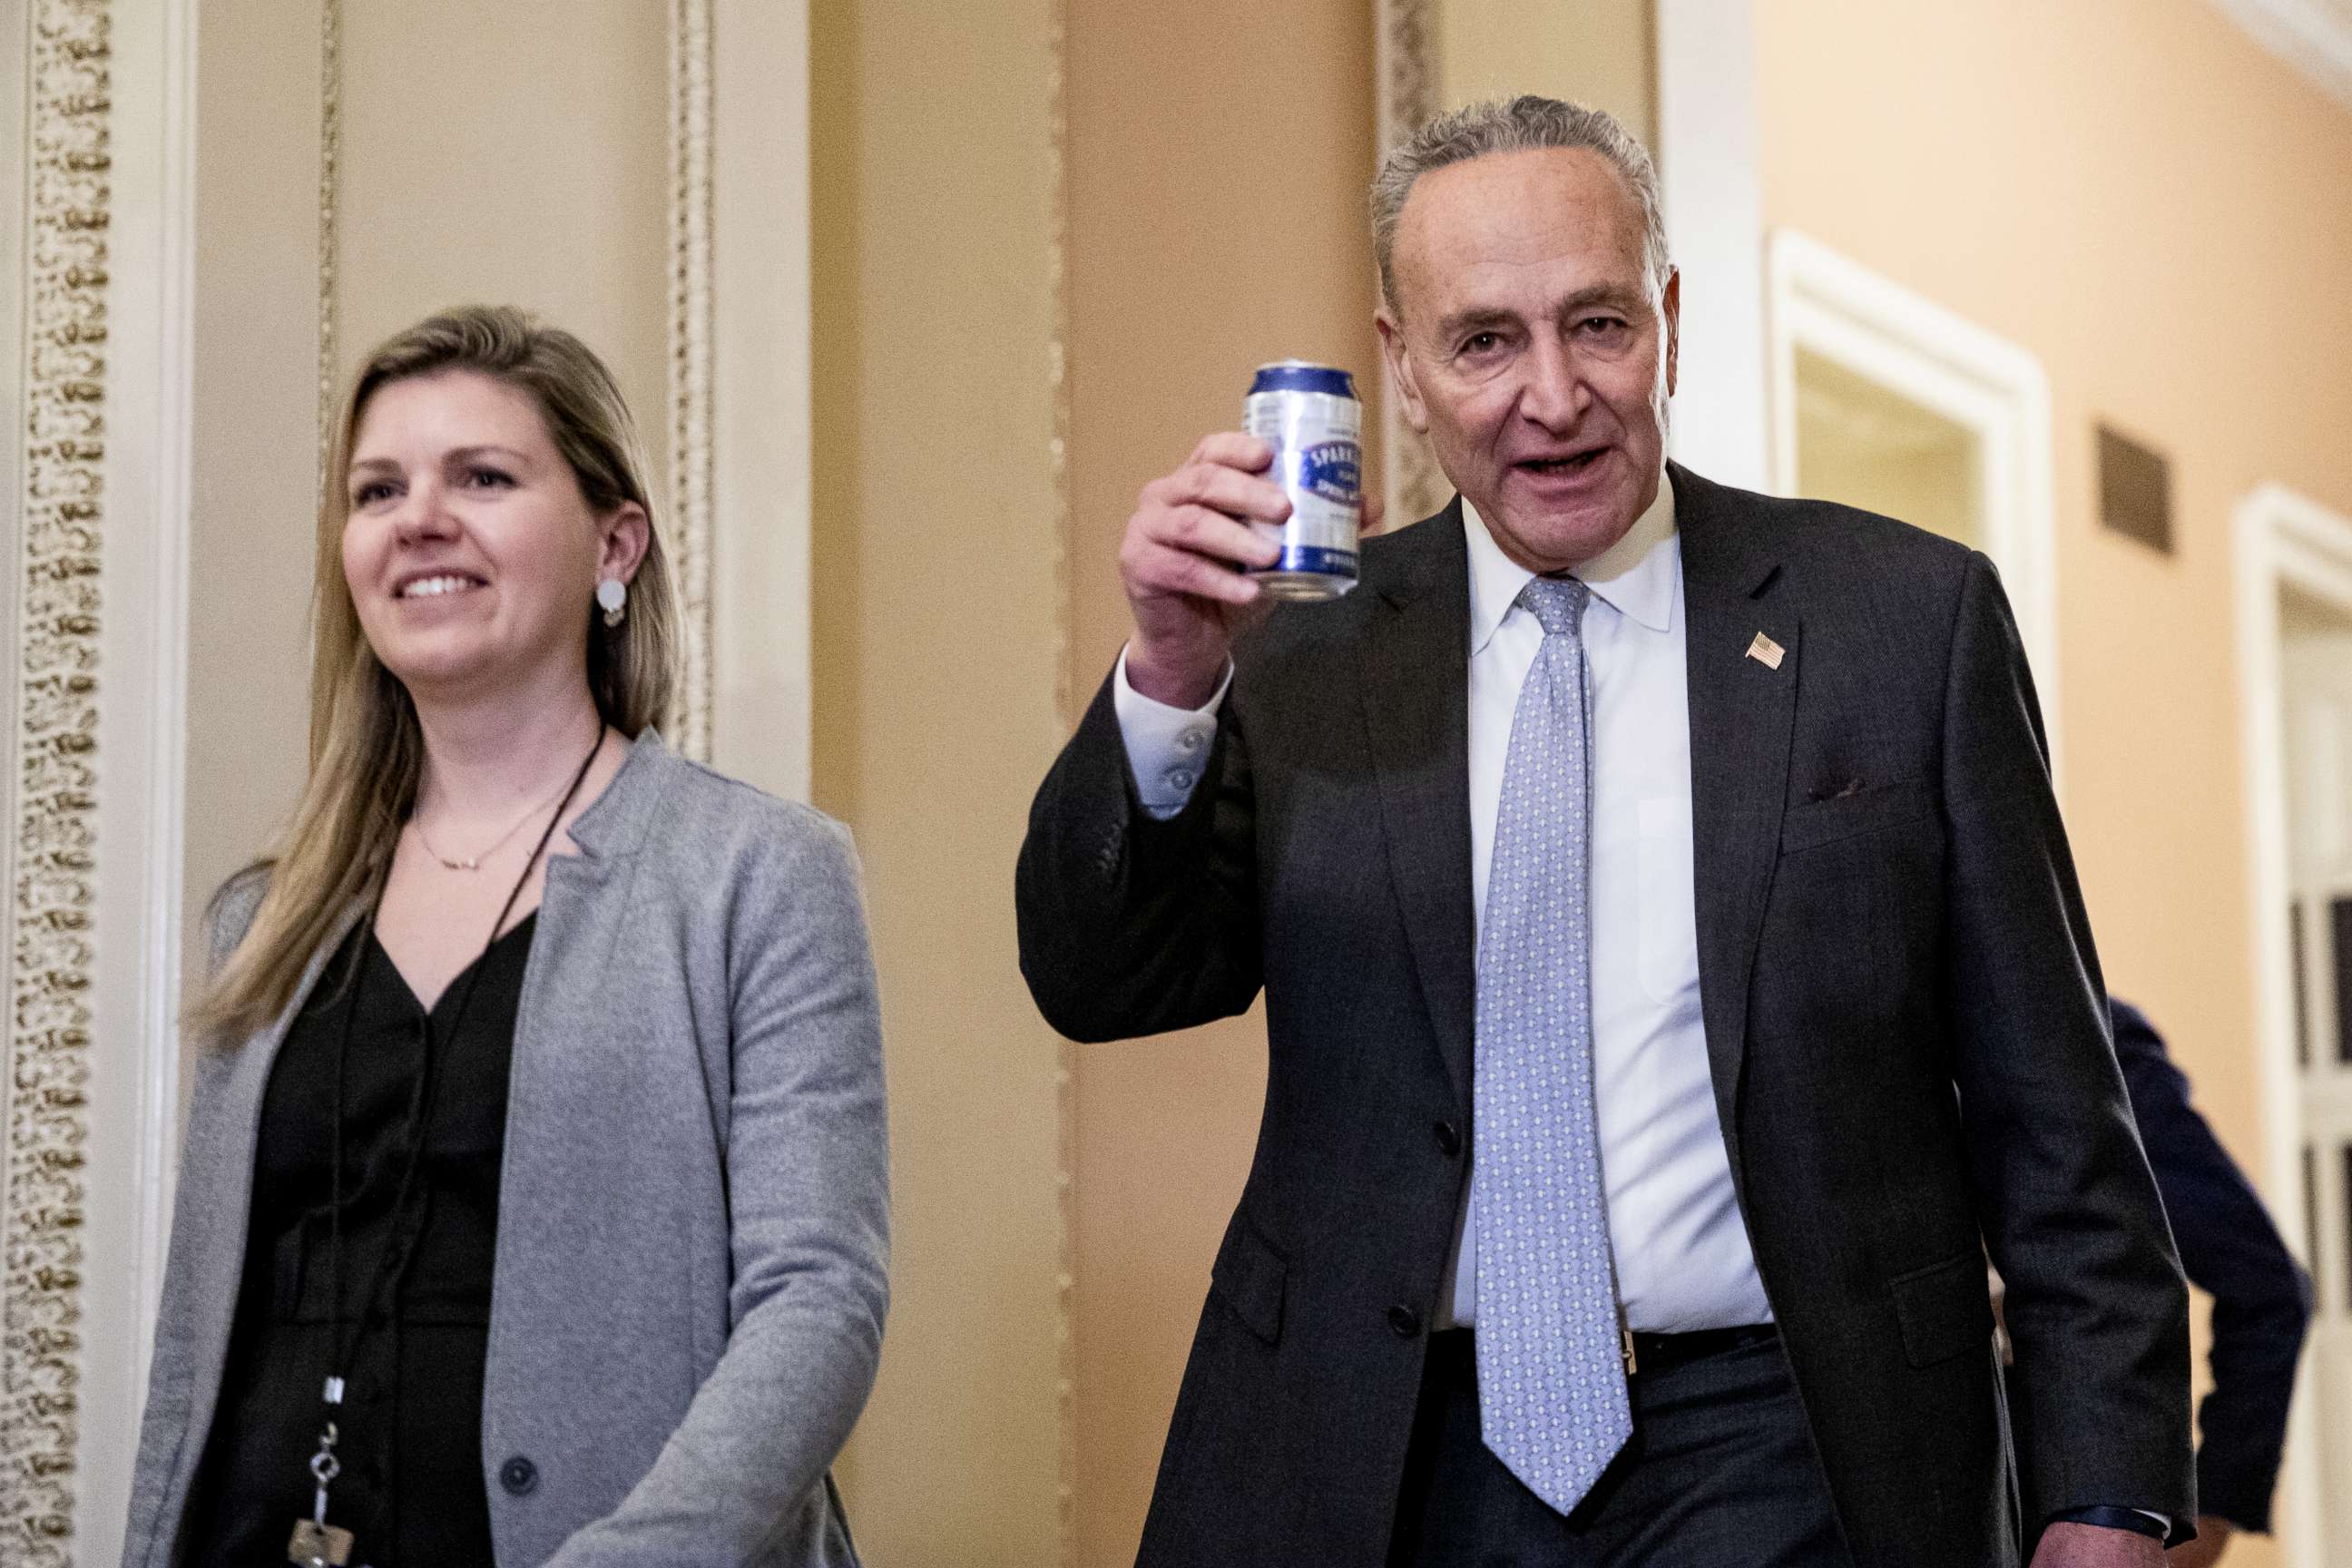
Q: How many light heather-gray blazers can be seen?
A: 1